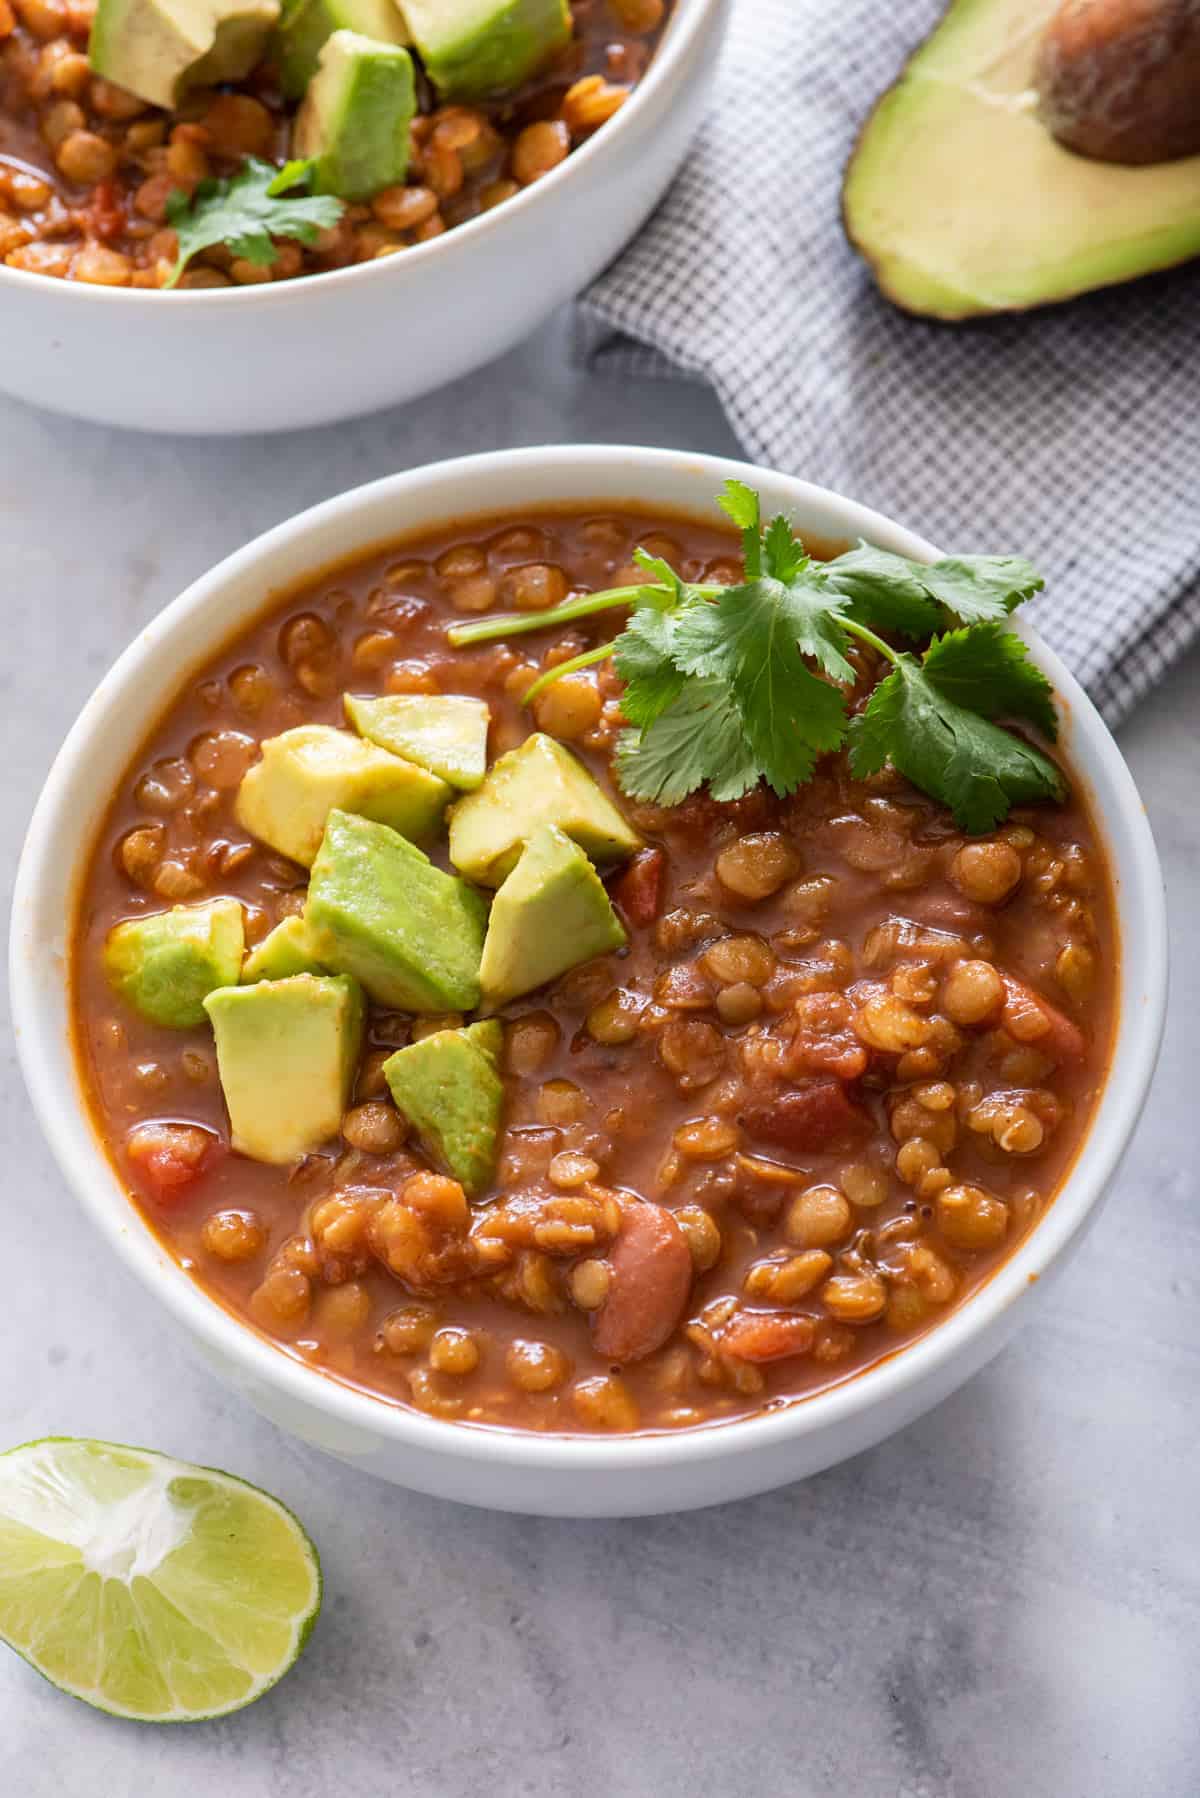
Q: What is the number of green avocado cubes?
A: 13